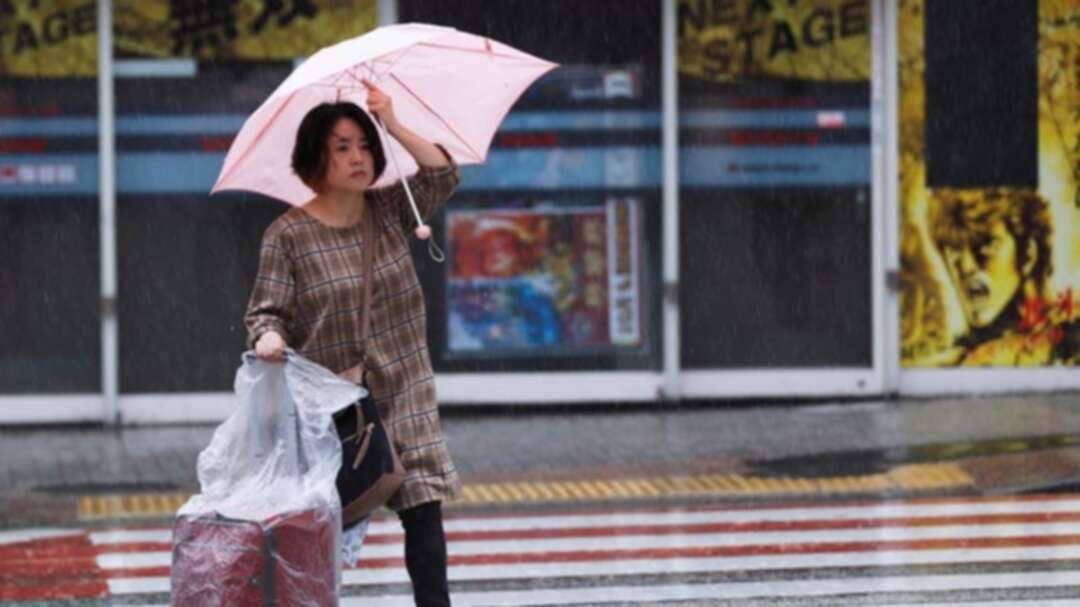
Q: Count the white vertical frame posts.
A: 4